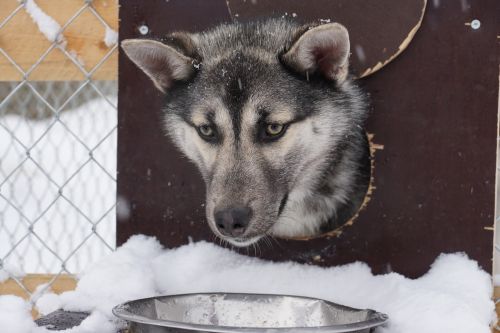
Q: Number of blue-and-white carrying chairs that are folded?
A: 0